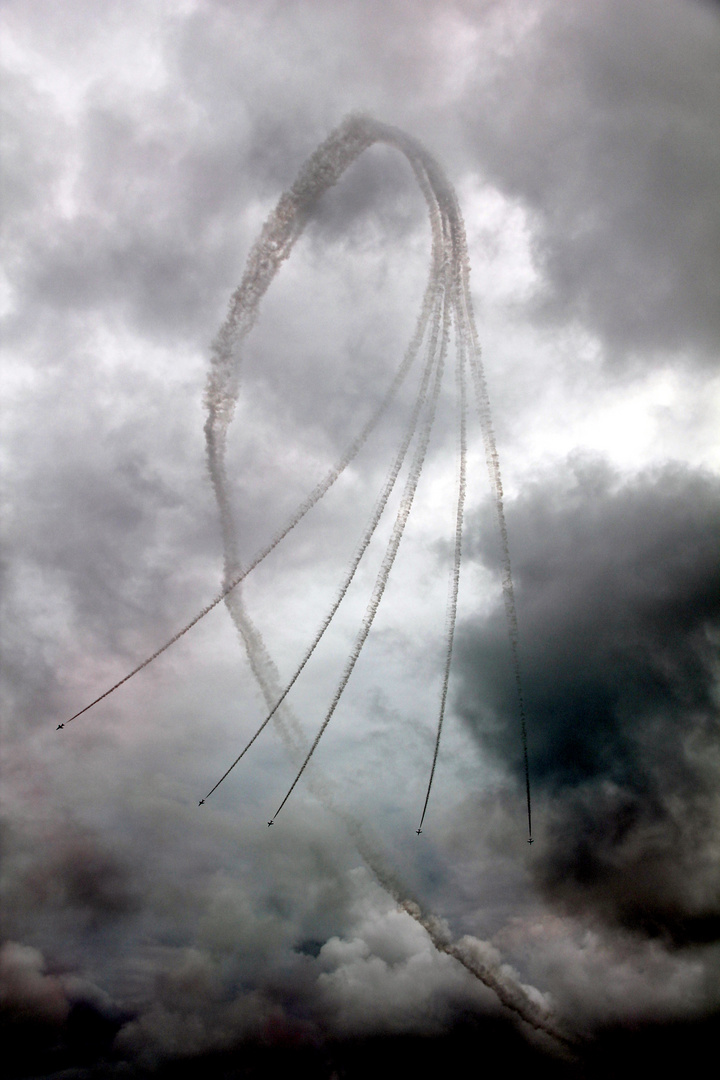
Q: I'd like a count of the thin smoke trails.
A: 5